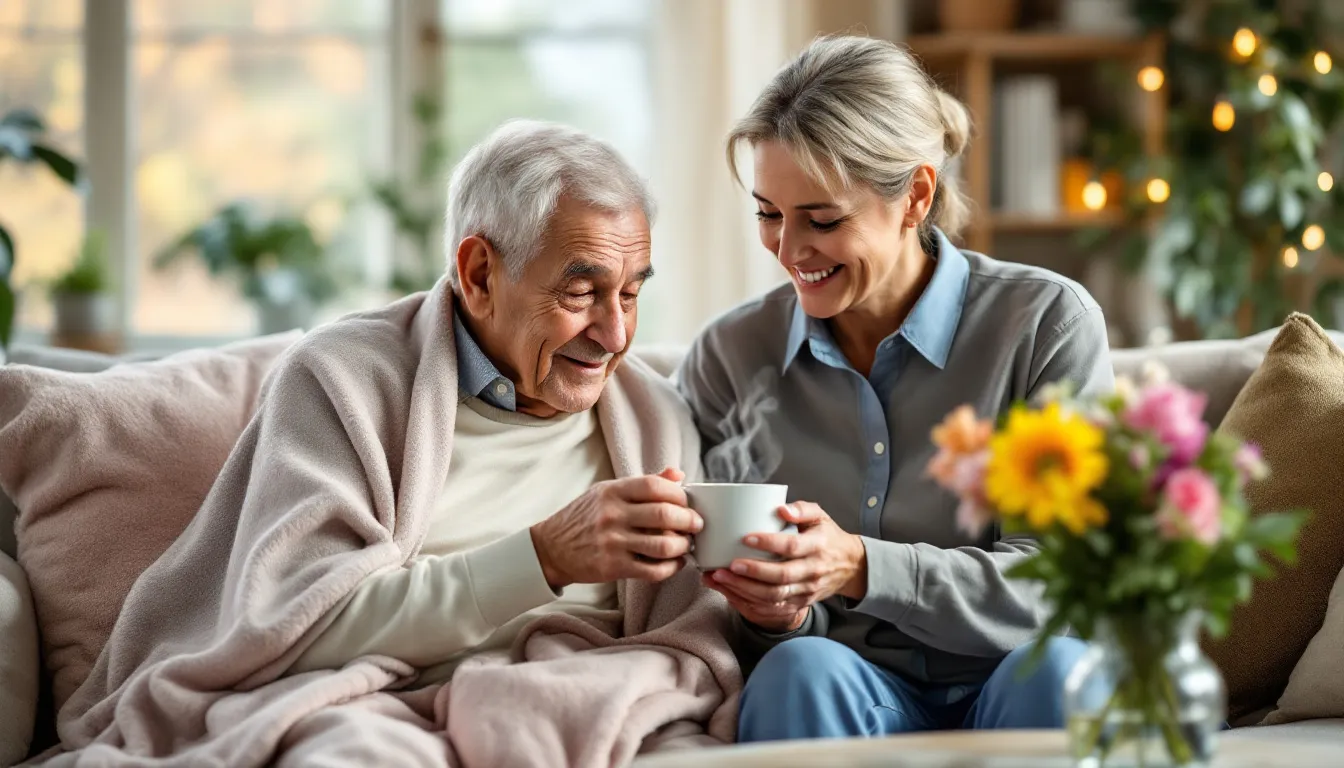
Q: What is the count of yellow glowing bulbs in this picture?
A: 10